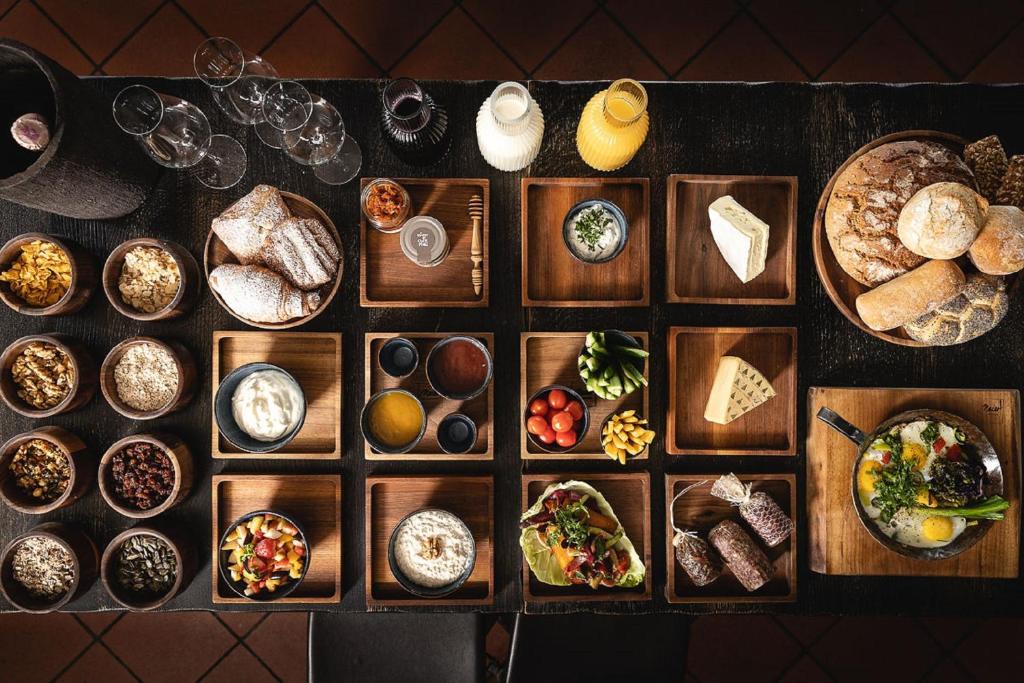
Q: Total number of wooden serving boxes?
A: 11